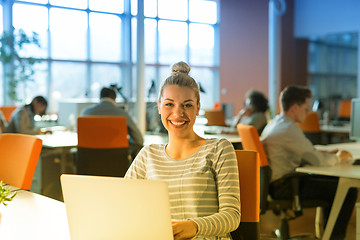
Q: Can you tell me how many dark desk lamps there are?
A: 3